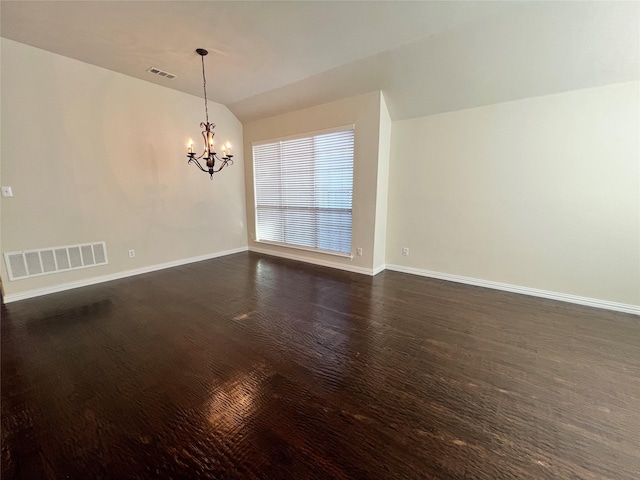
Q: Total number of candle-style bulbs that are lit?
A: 5